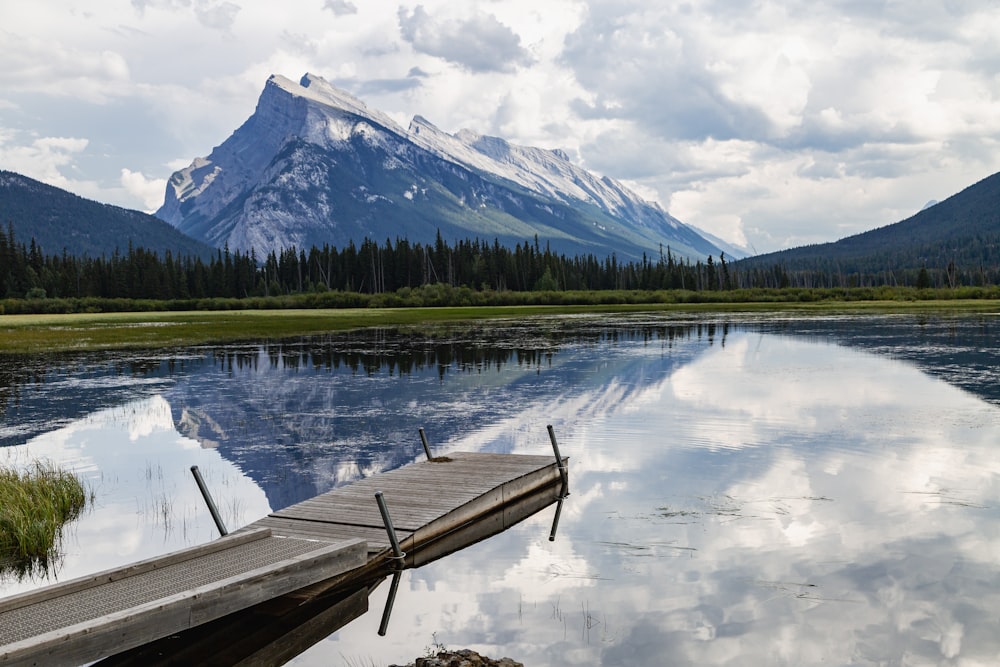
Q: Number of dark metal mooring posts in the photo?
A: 4